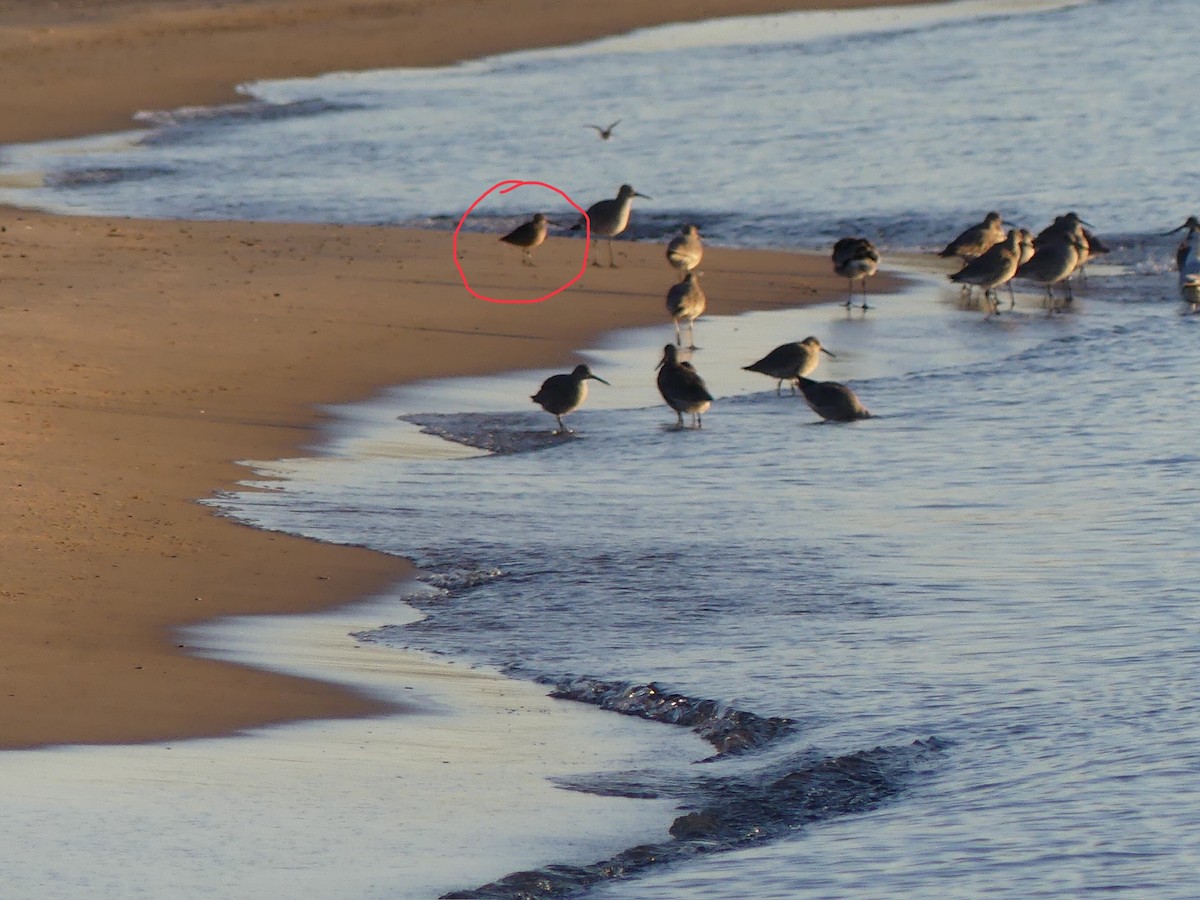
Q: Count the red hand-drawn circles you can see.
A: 1